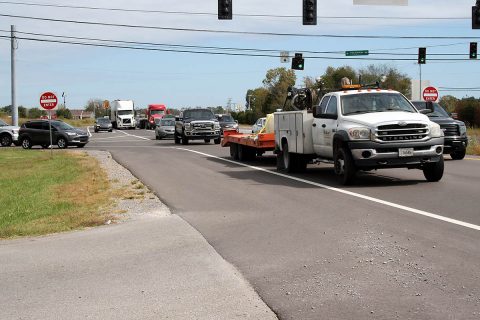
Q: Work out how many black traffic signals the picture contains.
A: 6